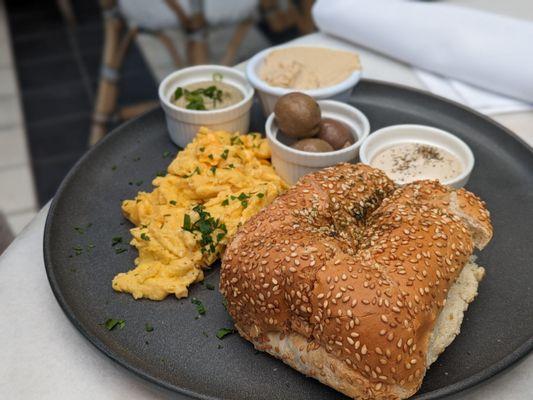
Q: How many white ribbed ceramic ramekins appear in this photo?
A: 4